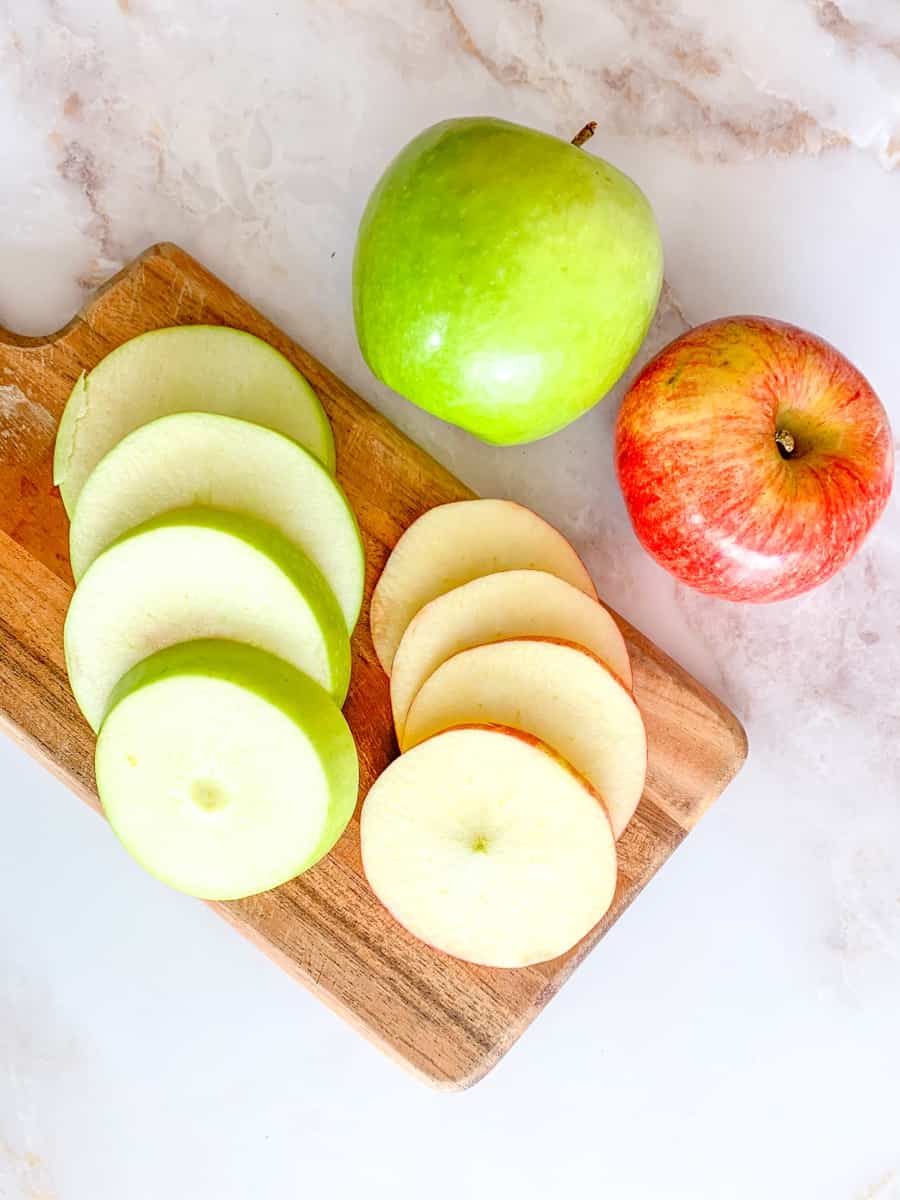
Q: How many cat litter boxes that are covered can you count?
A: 0